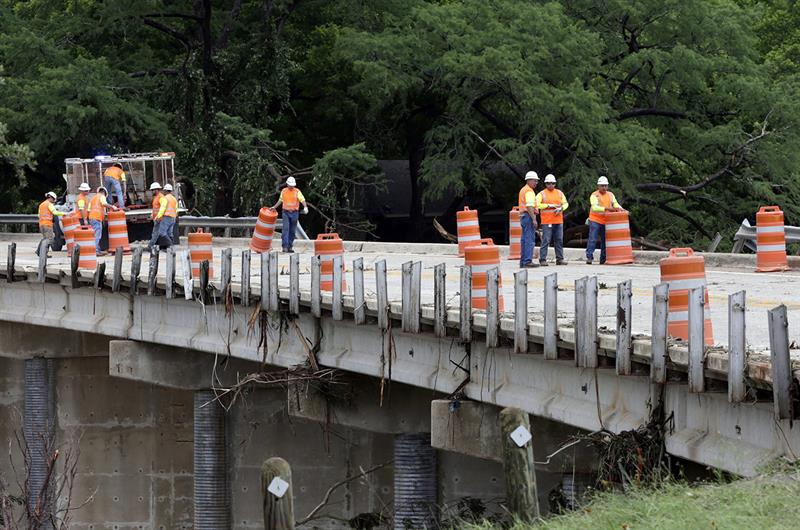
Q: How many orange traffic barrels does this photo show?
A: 12